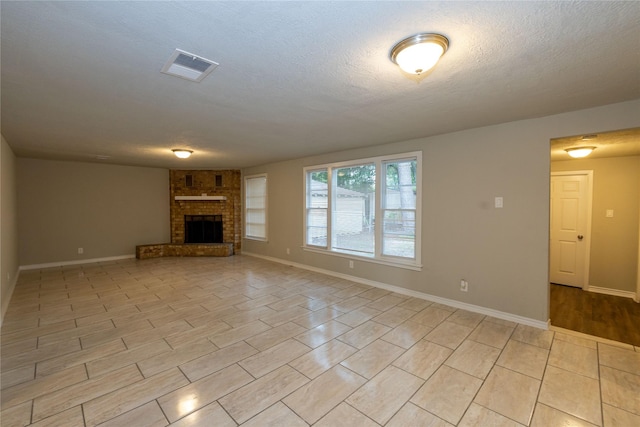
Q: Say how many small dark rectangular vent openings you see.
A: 2